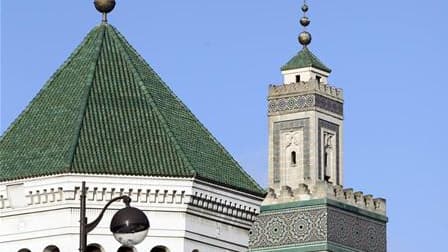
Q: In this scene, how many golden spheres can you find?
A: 4